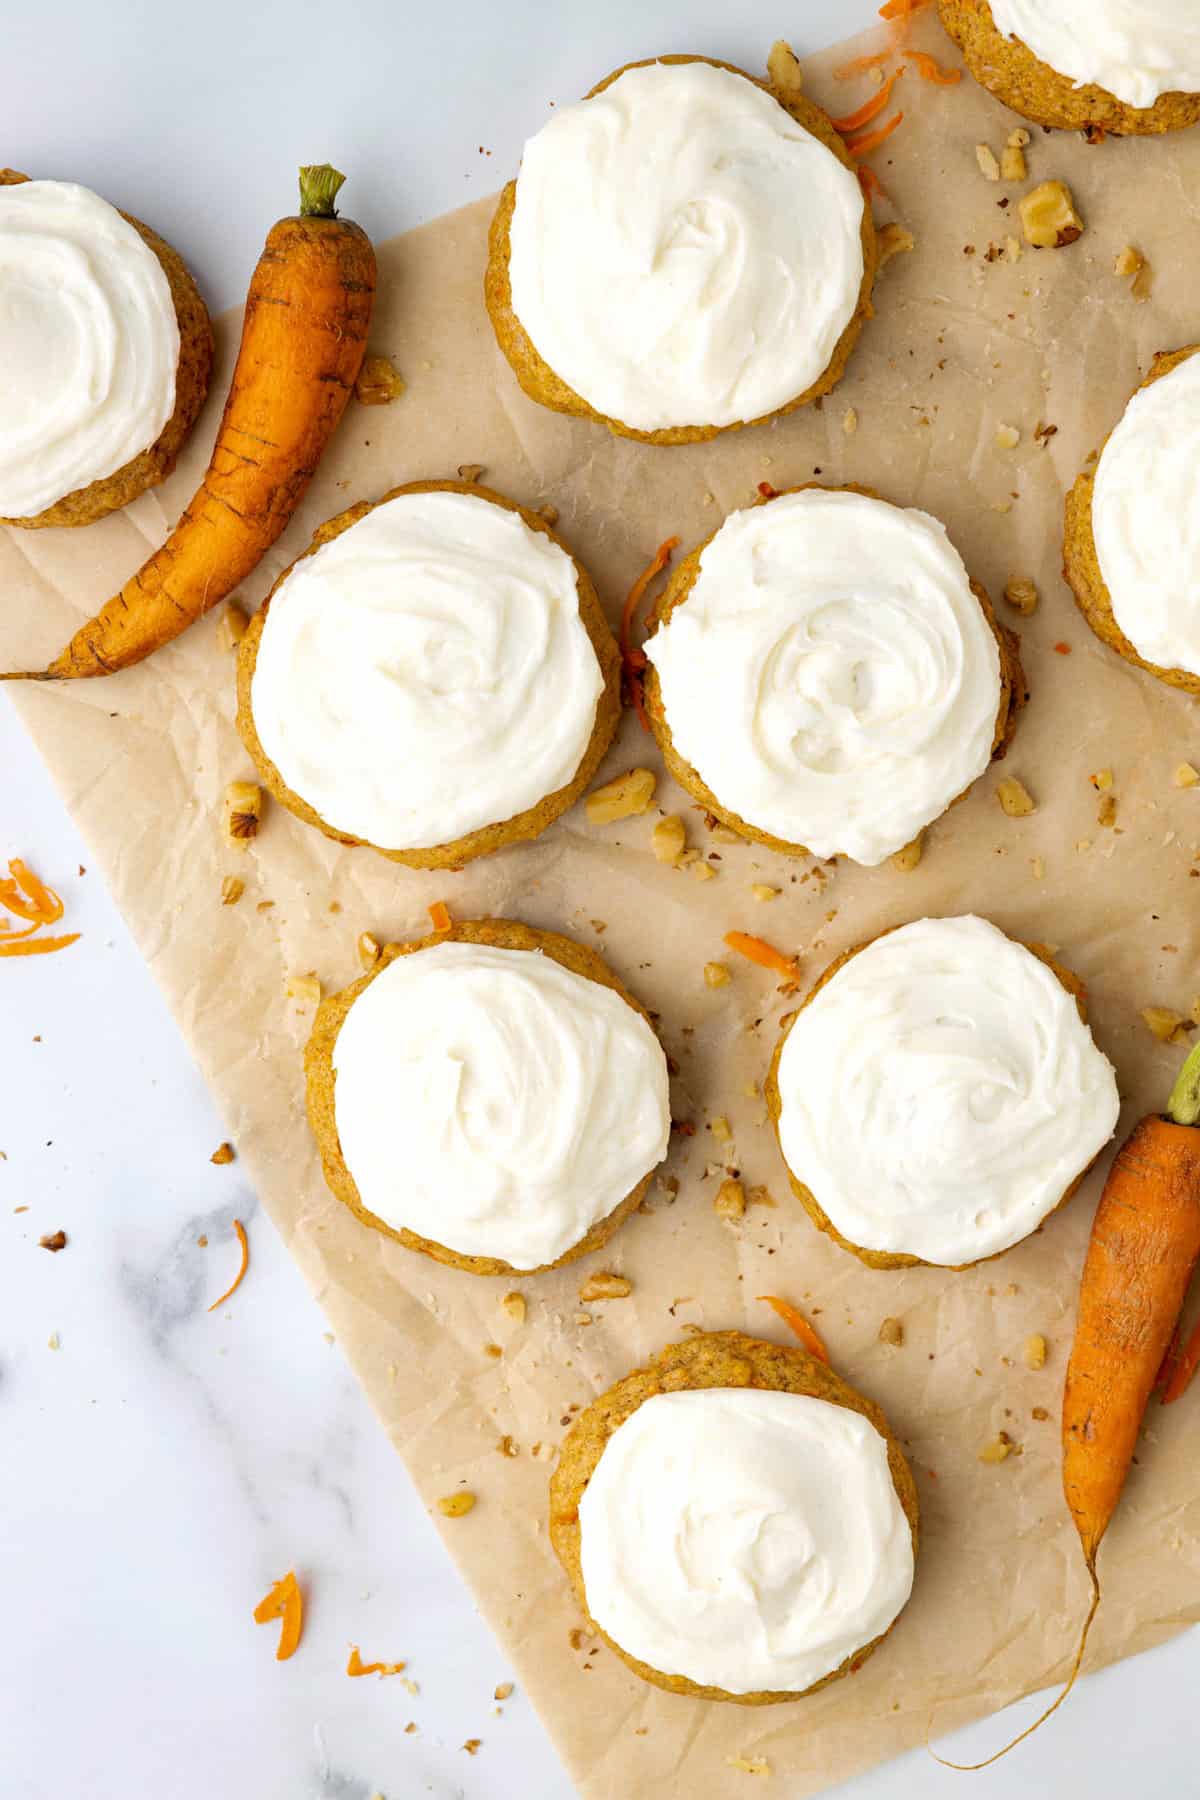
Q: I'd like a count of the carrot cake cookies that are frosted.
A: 9